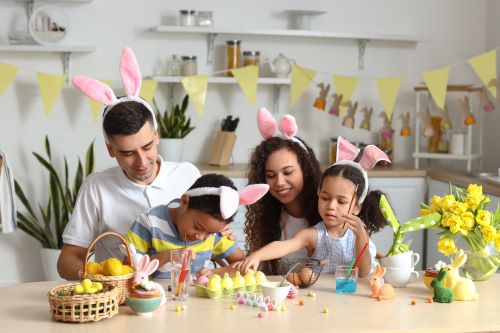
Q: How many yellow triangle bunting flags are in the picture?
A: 11